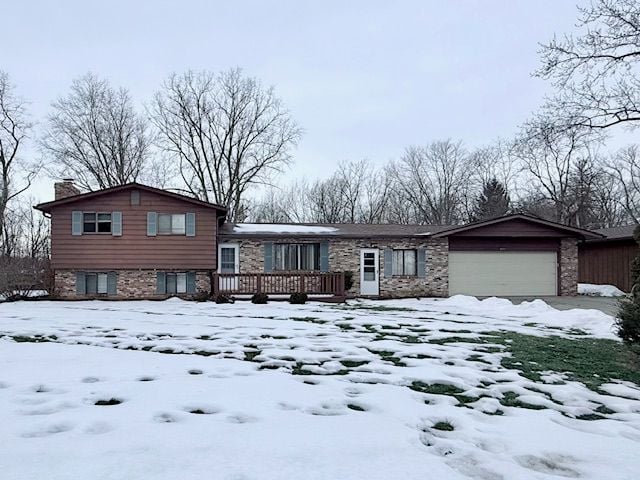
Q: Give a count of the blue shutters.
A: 12